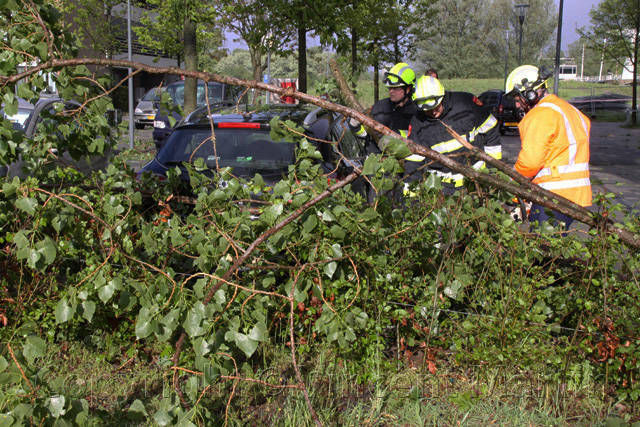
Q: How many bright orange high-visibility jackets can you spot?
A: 1